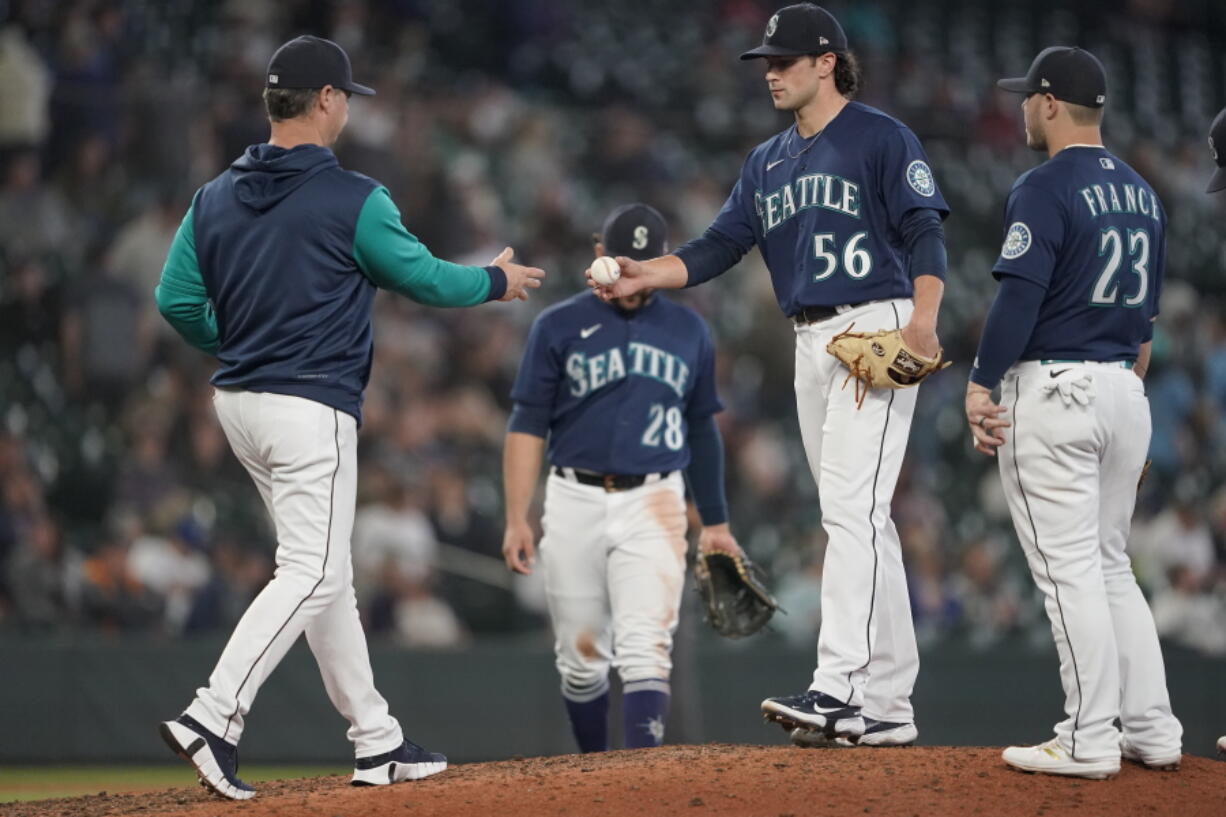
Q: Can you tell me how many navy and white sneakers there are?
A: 4